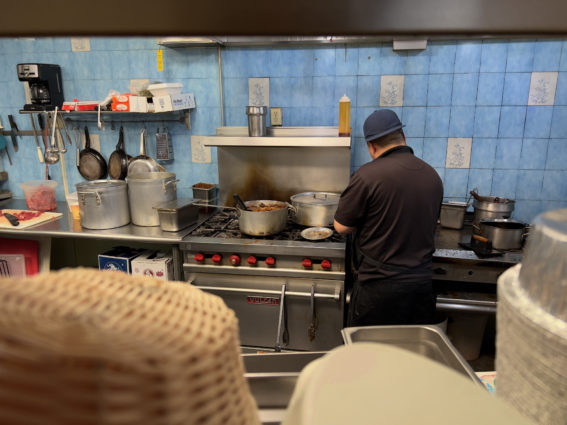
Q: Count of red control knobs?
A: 7